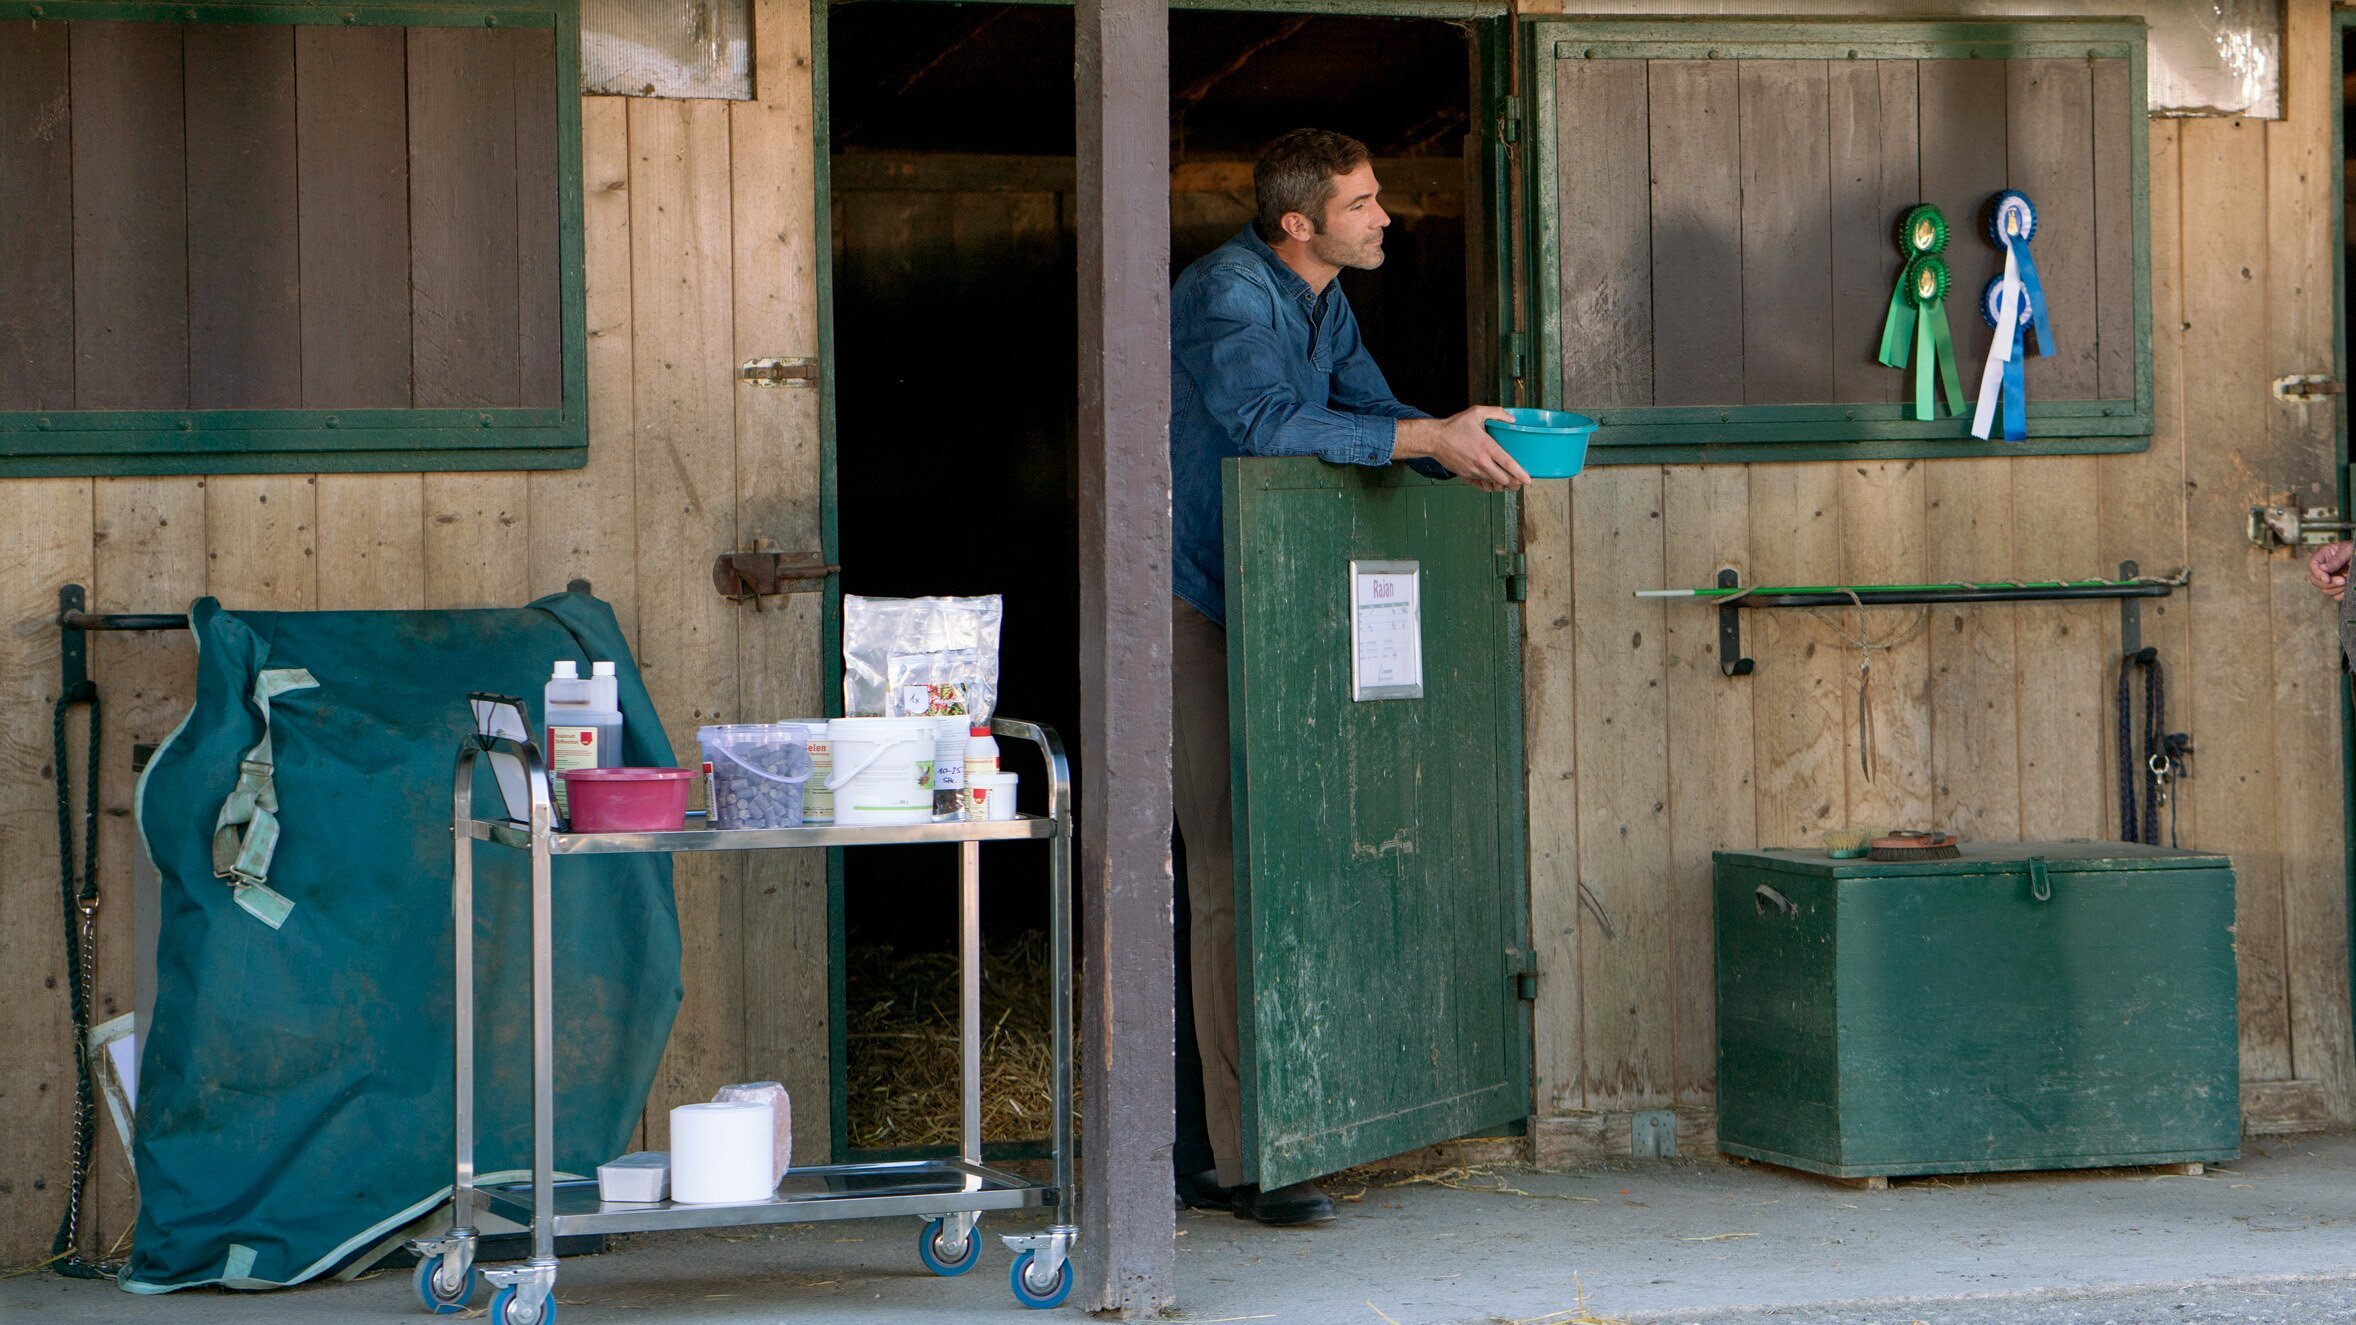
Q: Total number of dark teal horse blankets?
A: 1